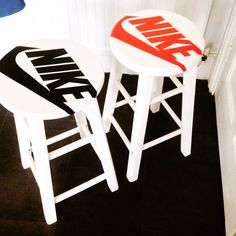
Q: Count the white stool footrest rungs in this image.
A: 12